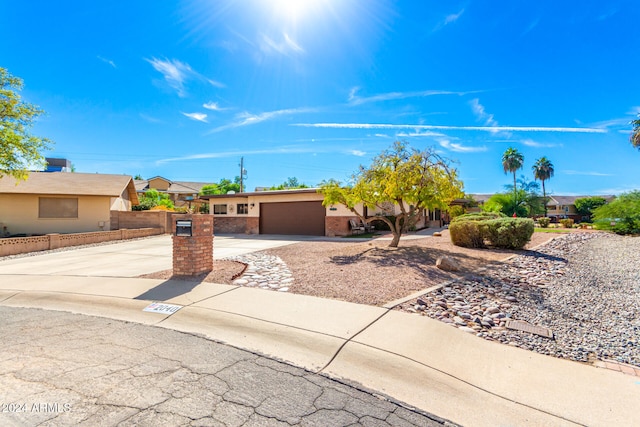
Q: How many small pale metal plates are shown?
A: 1